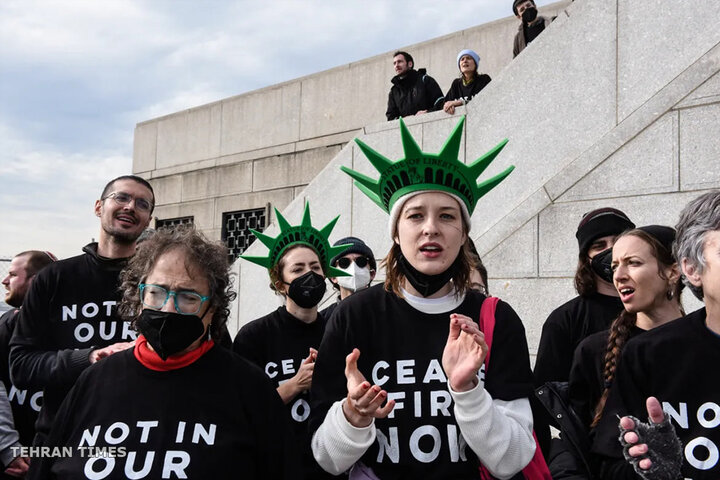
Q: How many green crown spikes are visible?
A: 14